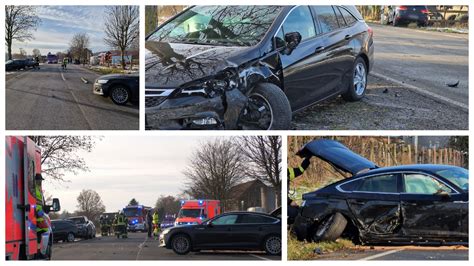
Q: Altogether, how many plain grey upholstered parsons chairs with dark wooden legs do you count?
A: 0